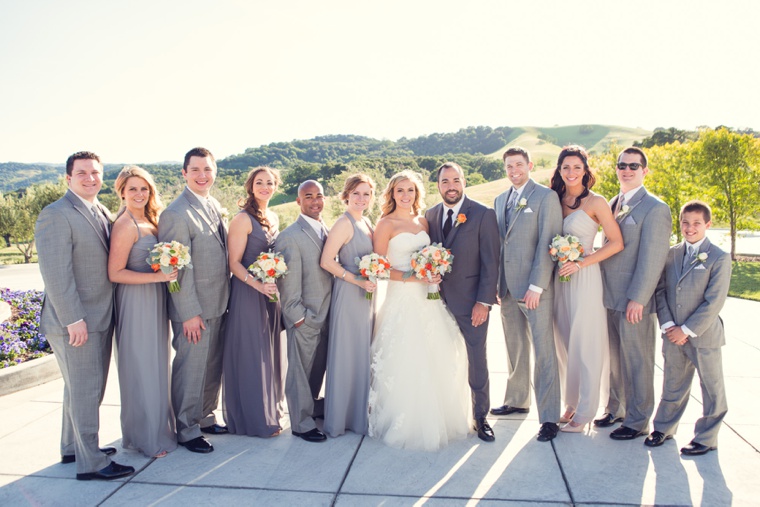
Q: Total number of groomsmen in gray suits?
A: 6